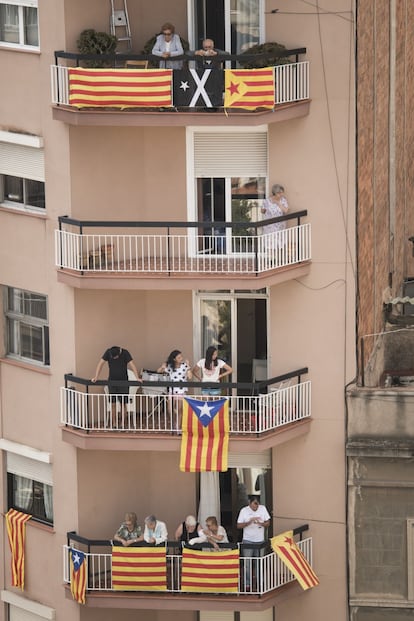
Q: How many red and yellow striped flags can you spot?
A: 8